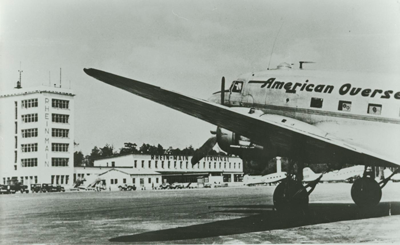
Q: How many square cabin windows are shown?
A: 3